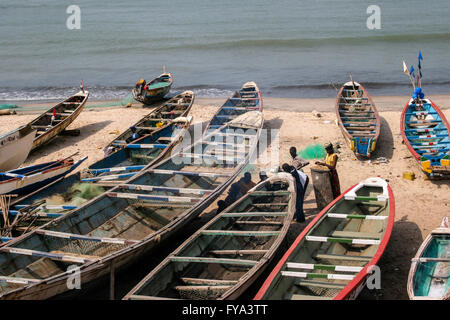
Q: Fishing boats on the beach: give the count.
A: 13